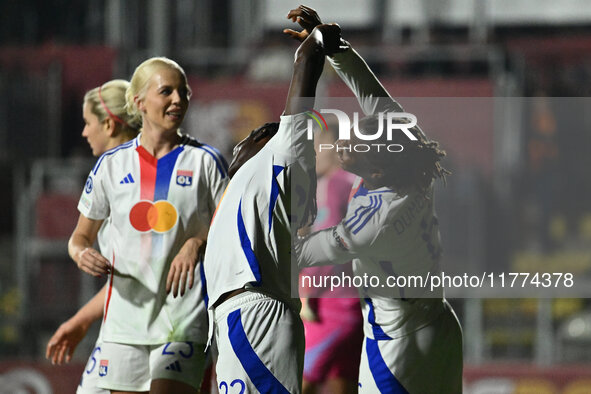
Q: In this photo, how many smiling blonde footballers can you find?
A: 1